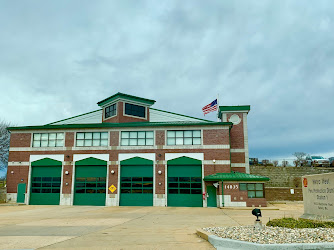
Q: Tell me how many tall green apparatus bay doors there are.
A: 4